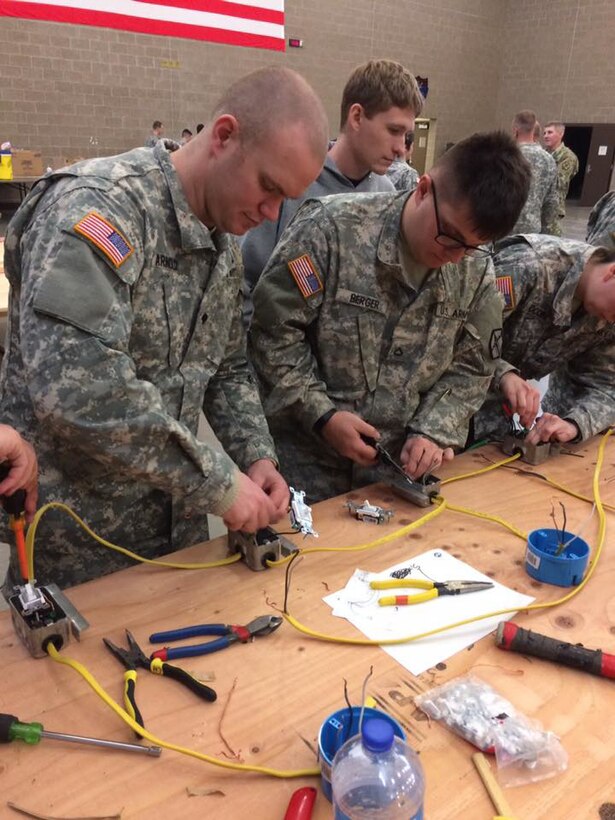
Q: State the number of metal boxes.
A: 4